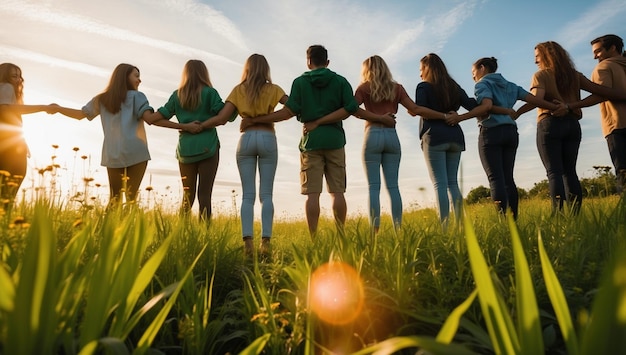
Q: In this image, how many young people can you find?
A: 10